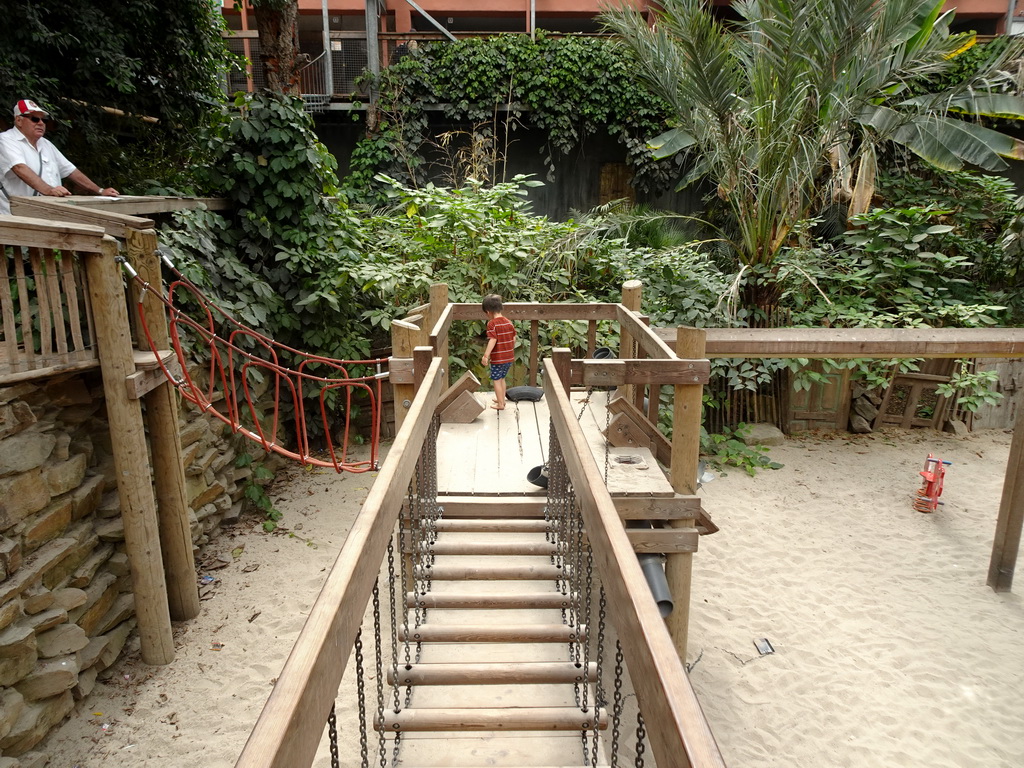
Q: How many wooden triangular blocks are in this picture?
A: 2